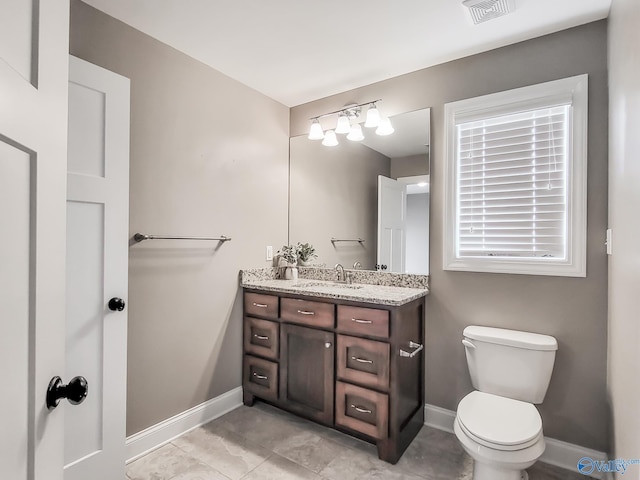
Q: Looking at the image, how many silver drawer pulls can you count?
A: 7